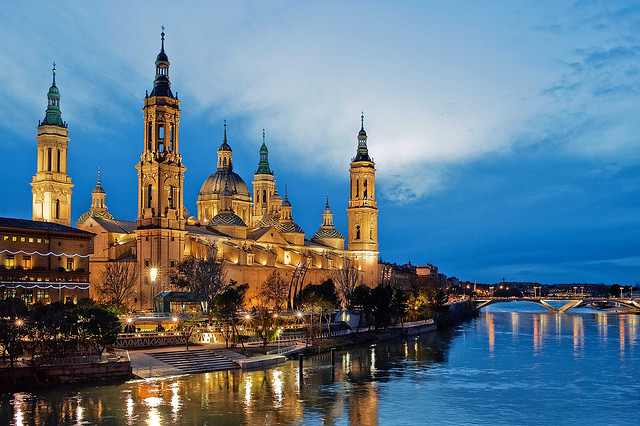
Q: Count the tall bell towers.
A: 4